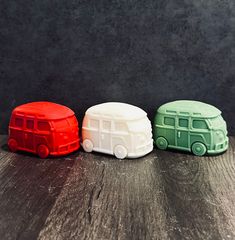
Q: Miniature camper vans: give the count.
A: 3